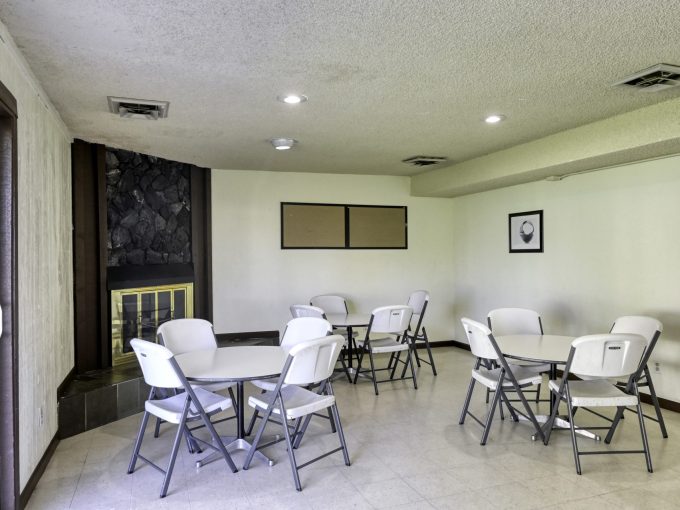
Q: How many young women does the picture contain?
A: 0